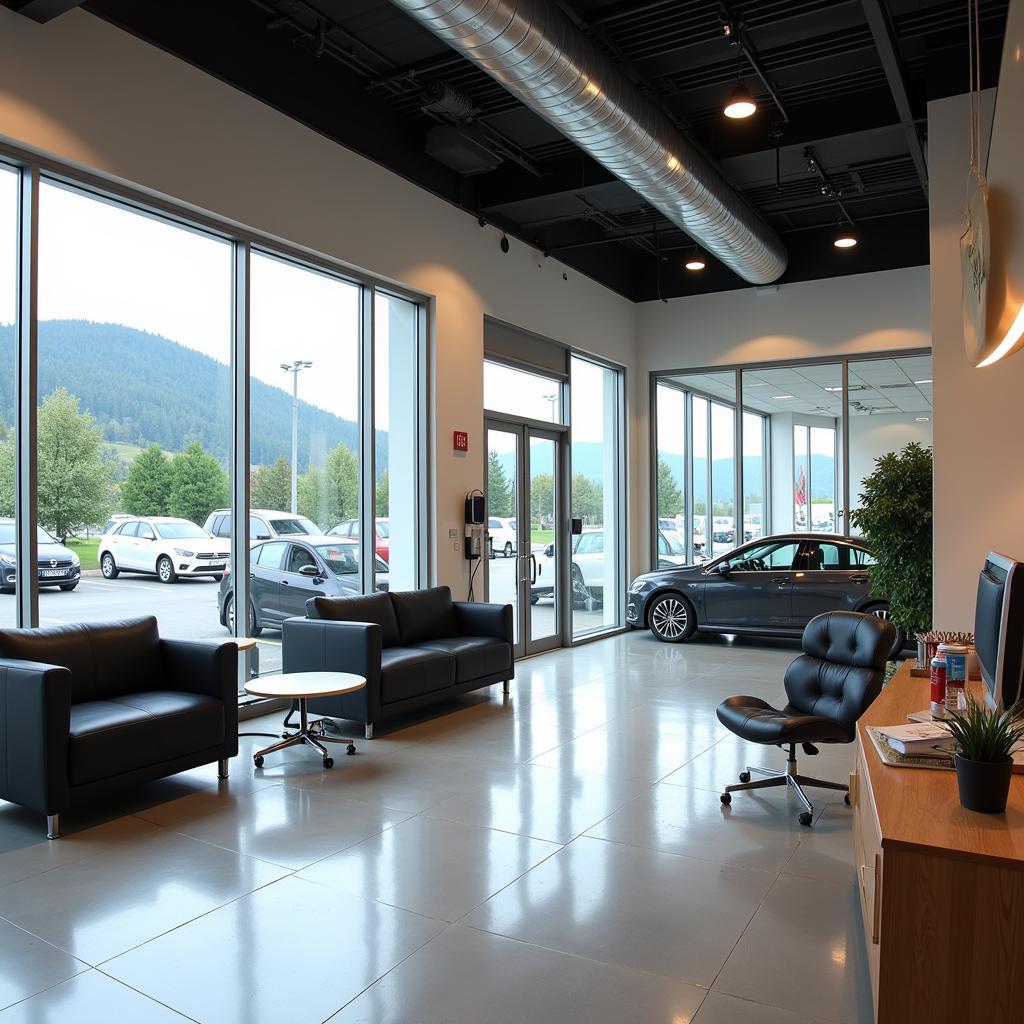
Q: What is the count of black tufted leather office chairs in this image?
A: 1